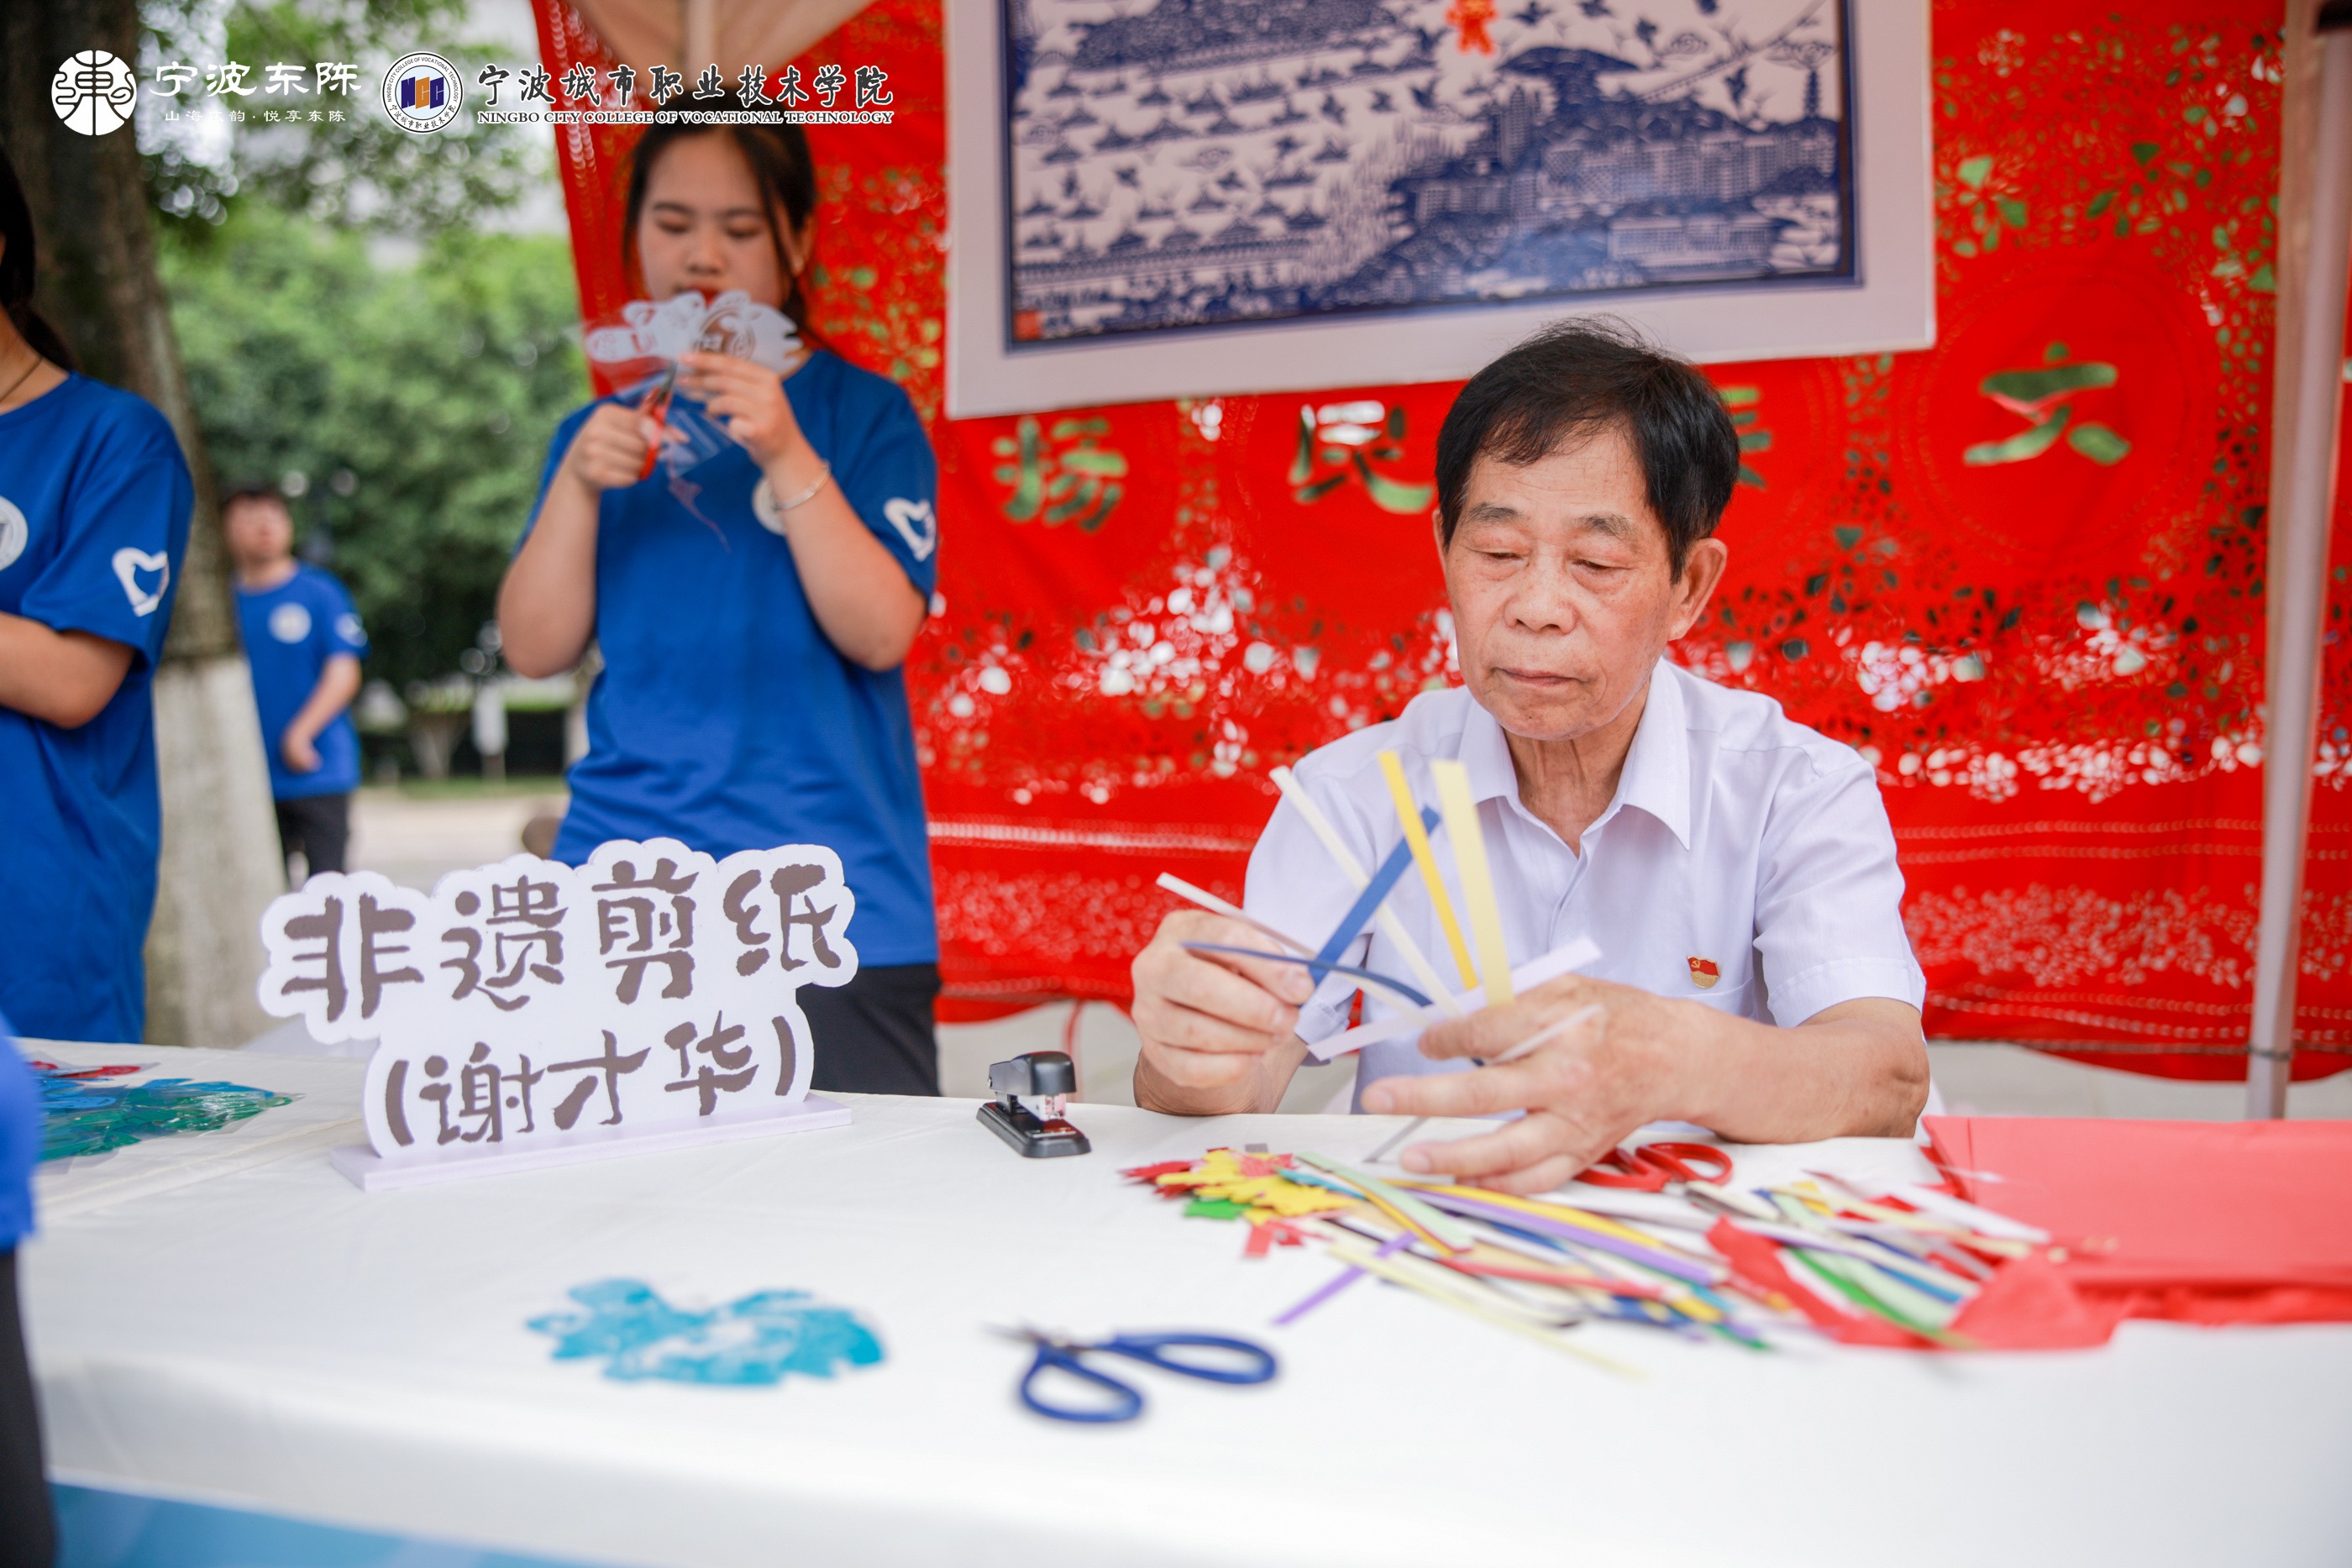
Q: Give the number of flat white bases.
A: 1